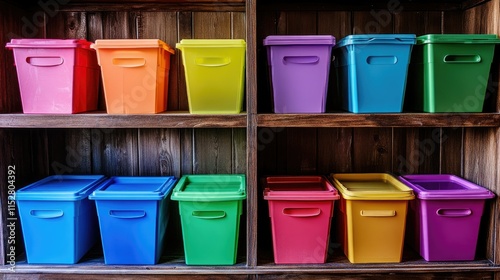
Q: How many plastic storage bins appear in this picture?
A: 12